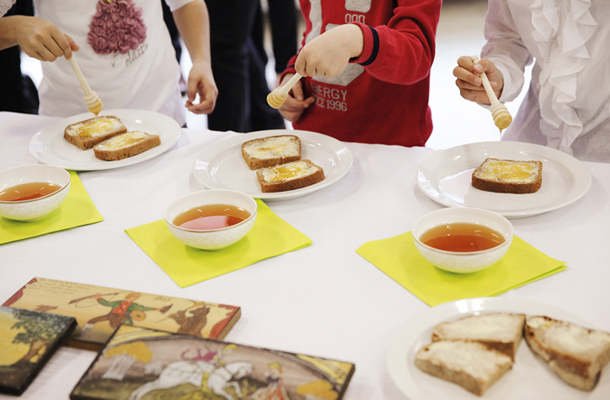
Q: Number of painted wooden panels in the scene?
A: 3